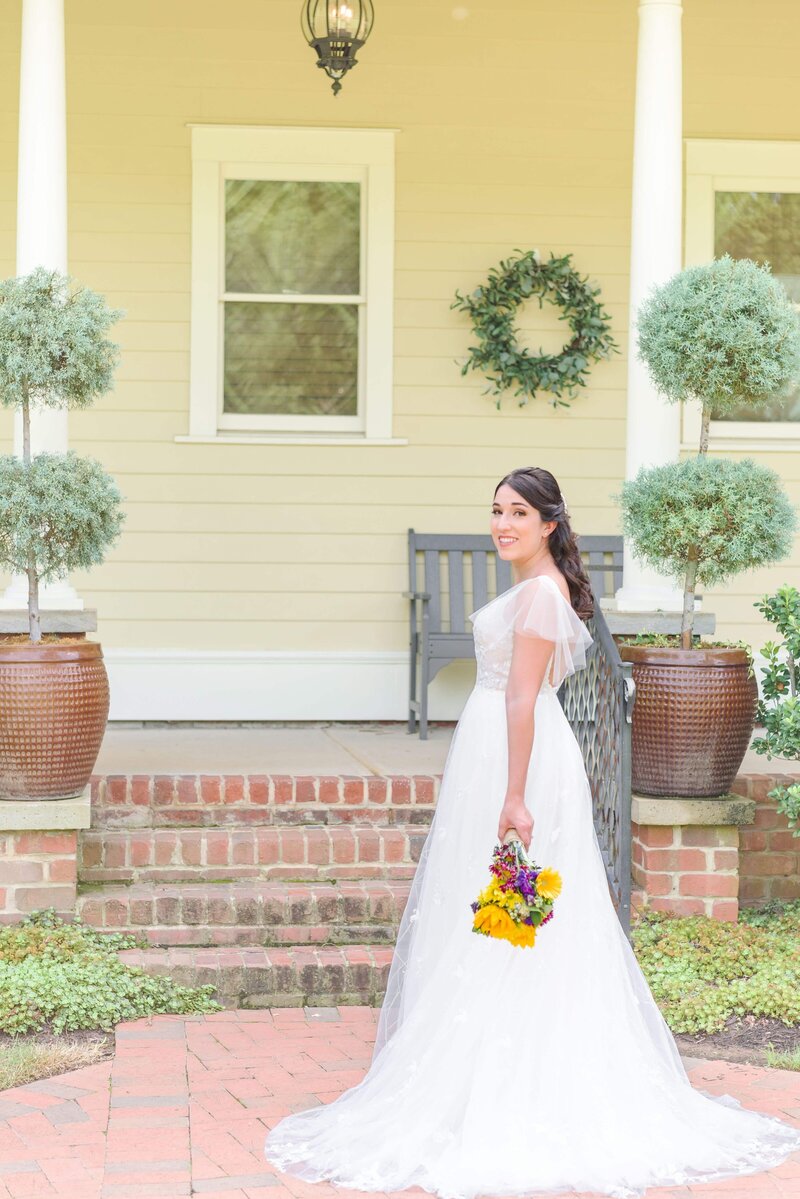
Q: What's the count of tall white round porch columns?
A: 2